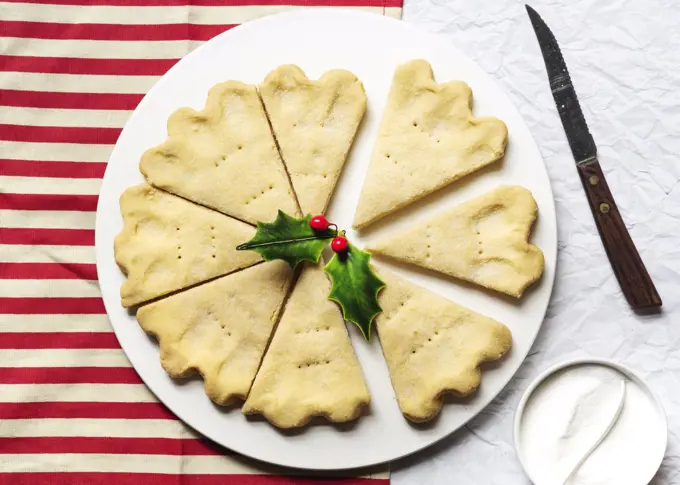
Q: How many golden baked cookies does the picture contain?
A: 8